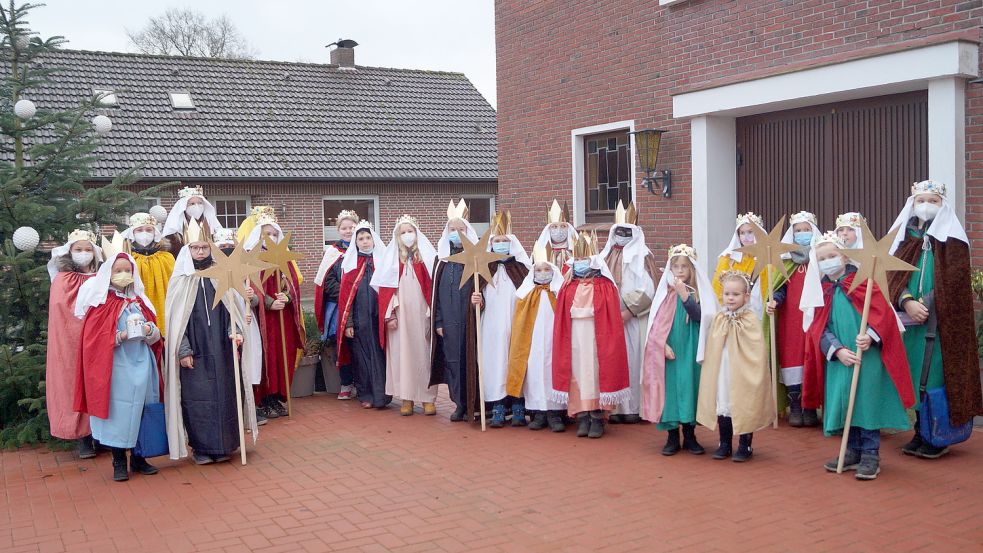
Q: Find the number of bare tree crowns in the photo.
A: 1